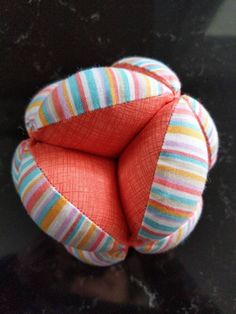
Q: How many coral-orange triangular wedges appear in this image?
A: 3